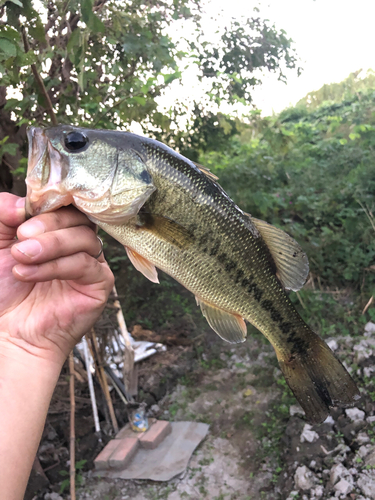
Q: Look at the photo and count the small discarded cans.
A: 1